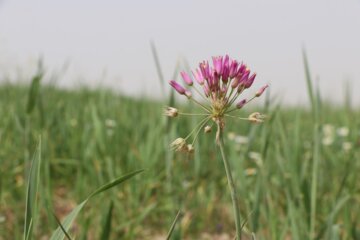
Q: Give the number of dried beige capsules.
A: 5